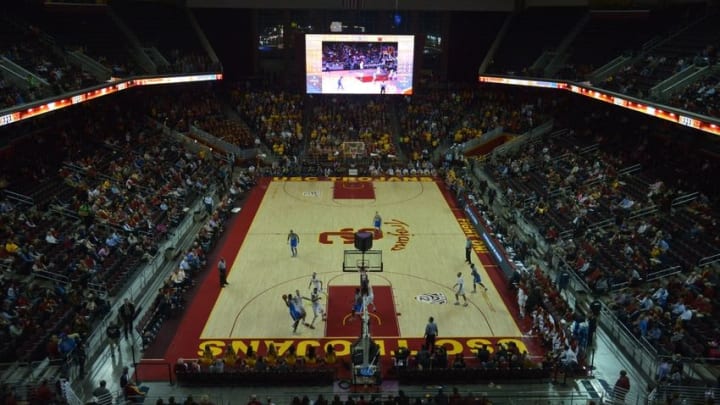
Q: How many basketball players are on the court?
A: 10